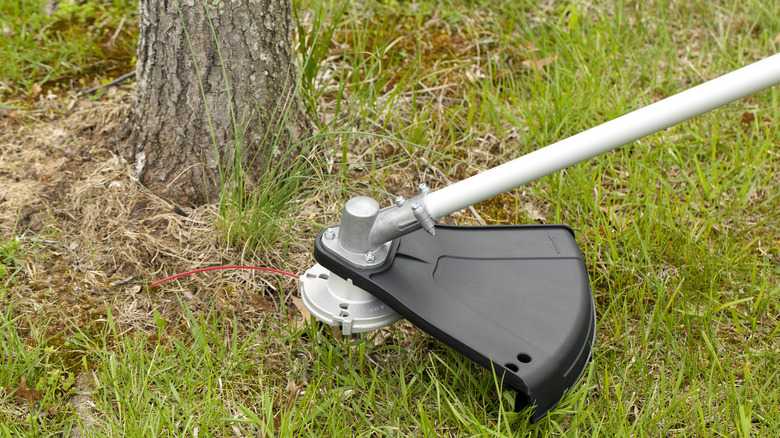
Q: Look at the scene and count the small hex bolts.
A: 5